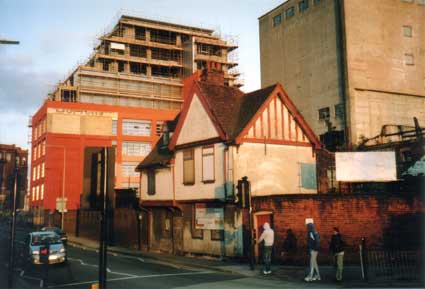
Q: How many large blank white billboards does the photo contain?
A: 1